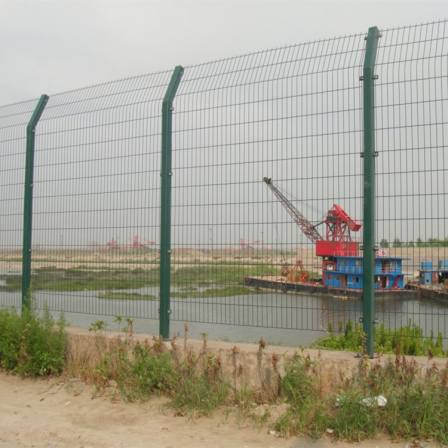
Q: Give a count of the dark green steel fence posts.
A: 3